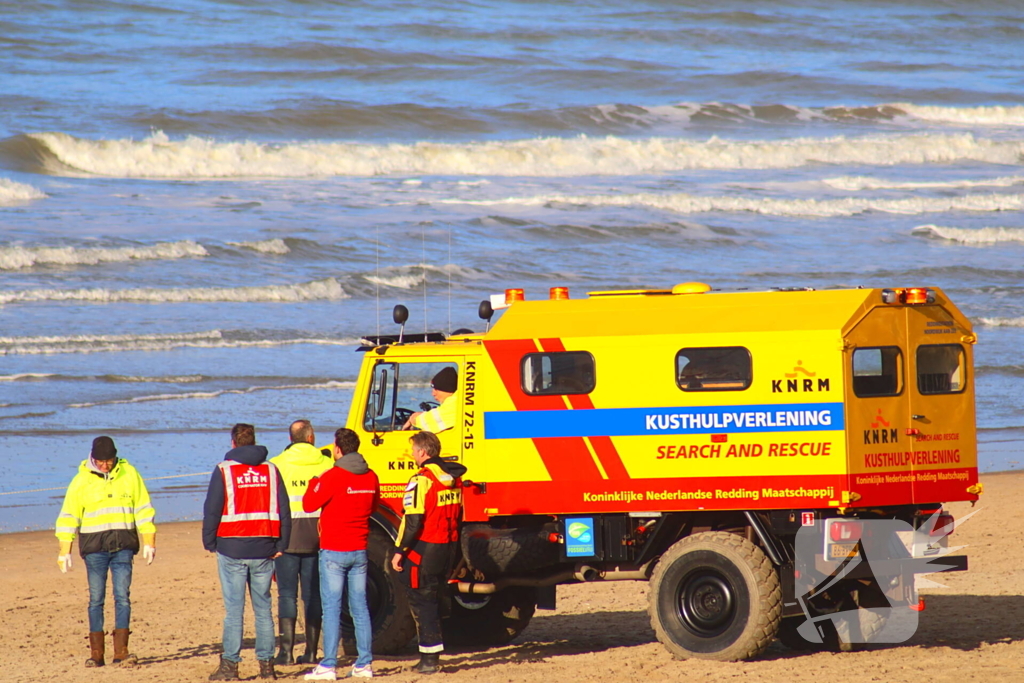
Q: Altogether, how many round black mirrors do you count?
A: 2